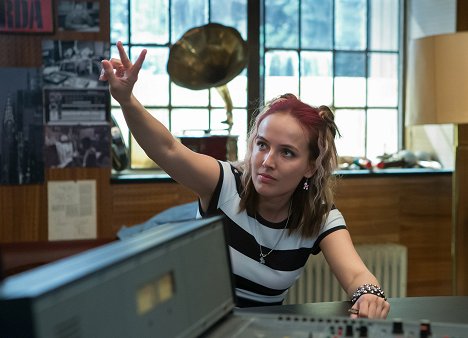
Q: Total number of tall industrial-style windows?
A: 2